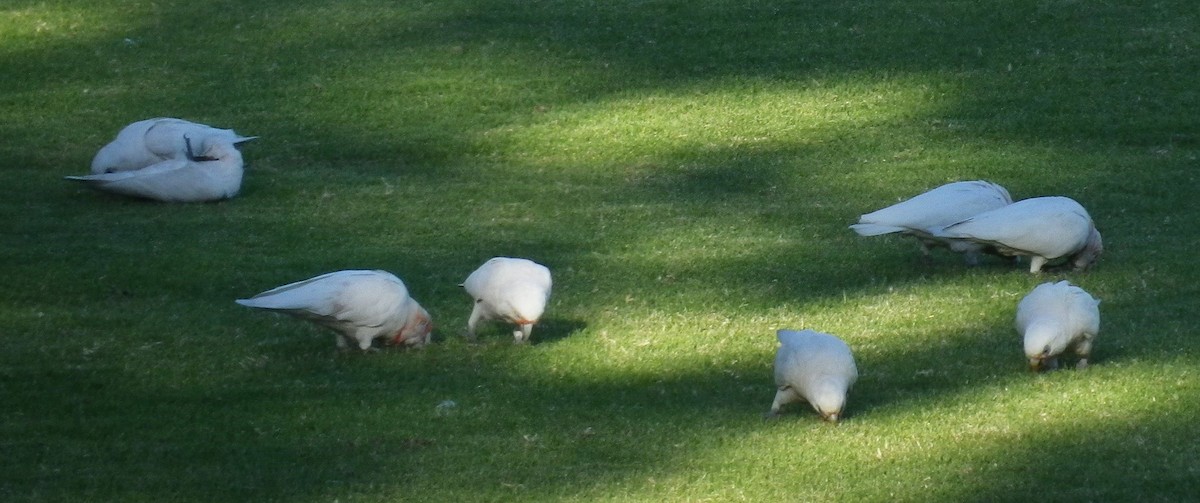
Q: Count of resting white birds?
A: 2